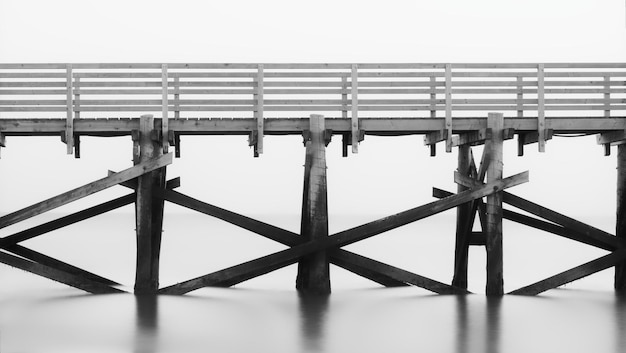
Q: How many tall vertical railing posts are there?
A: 6